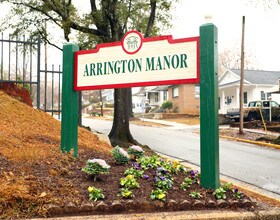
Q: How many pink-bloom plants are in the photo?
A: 3